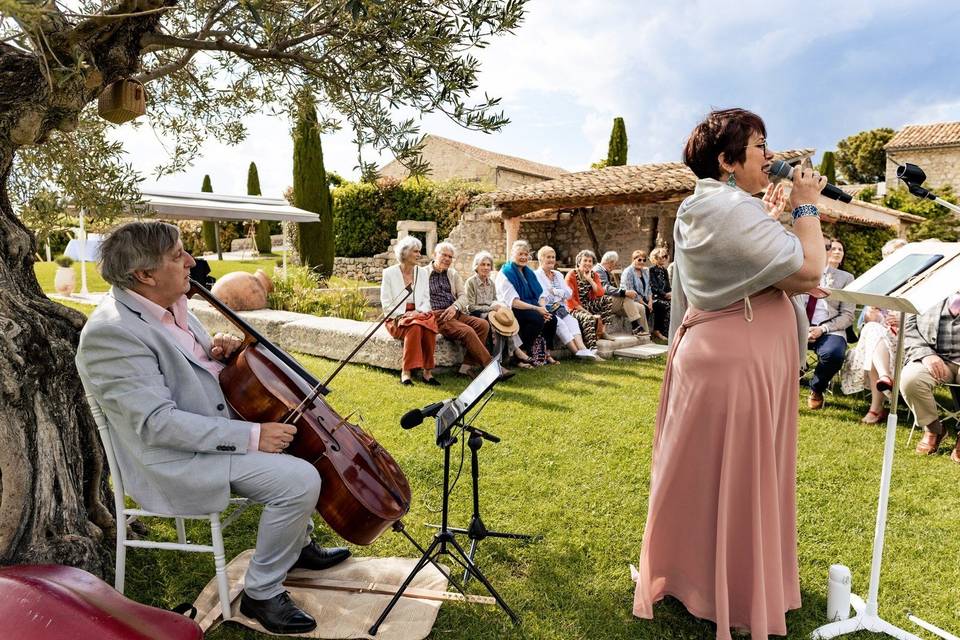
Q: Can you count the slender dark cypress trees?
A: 5